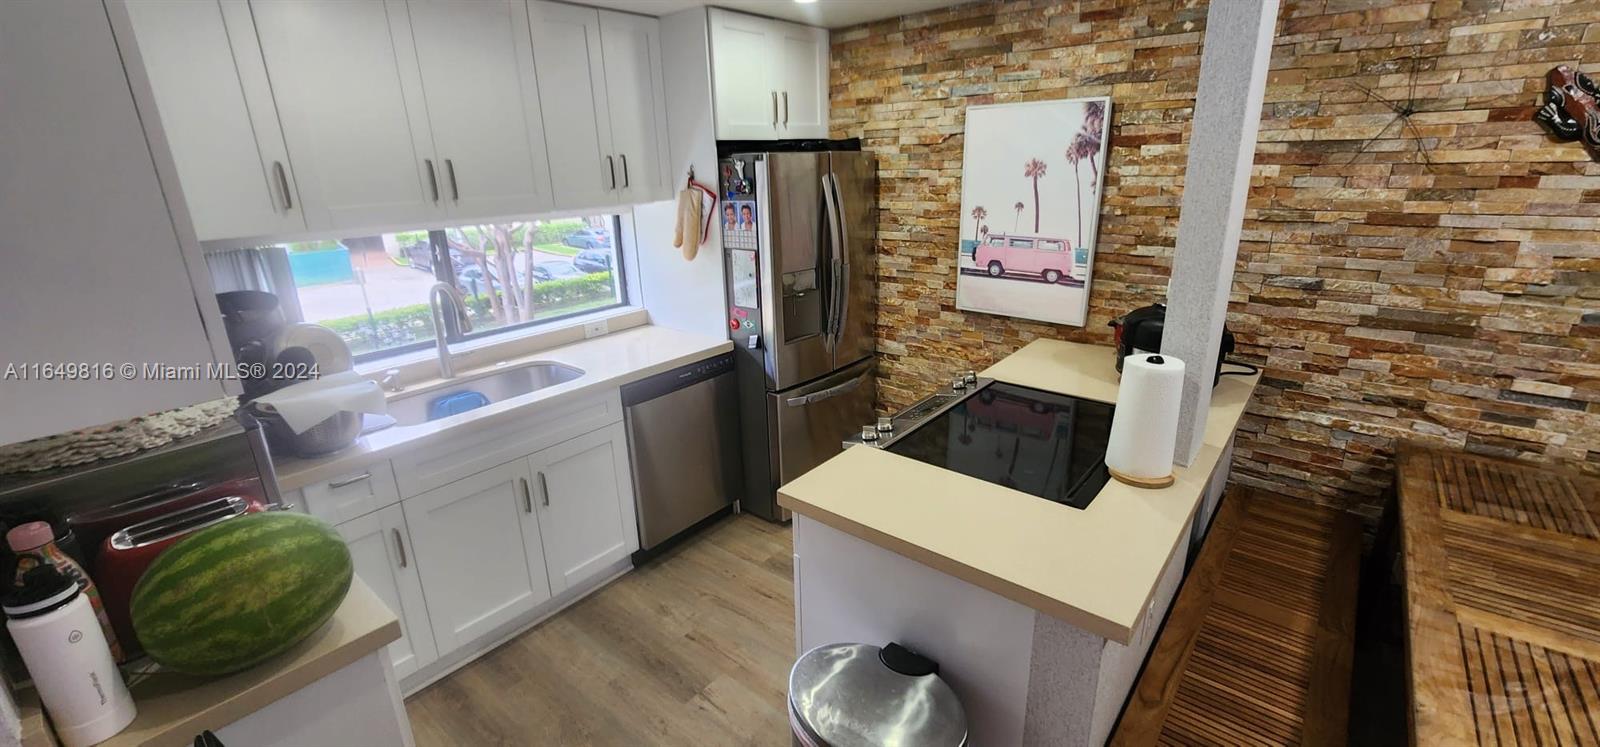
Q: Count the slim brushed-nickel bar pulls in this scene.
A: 11